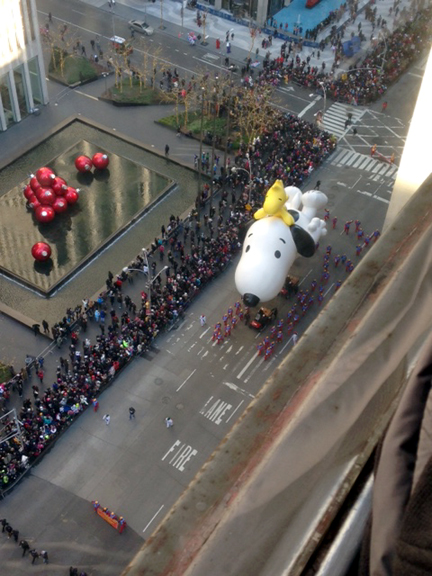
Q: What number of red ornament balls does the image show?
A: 12